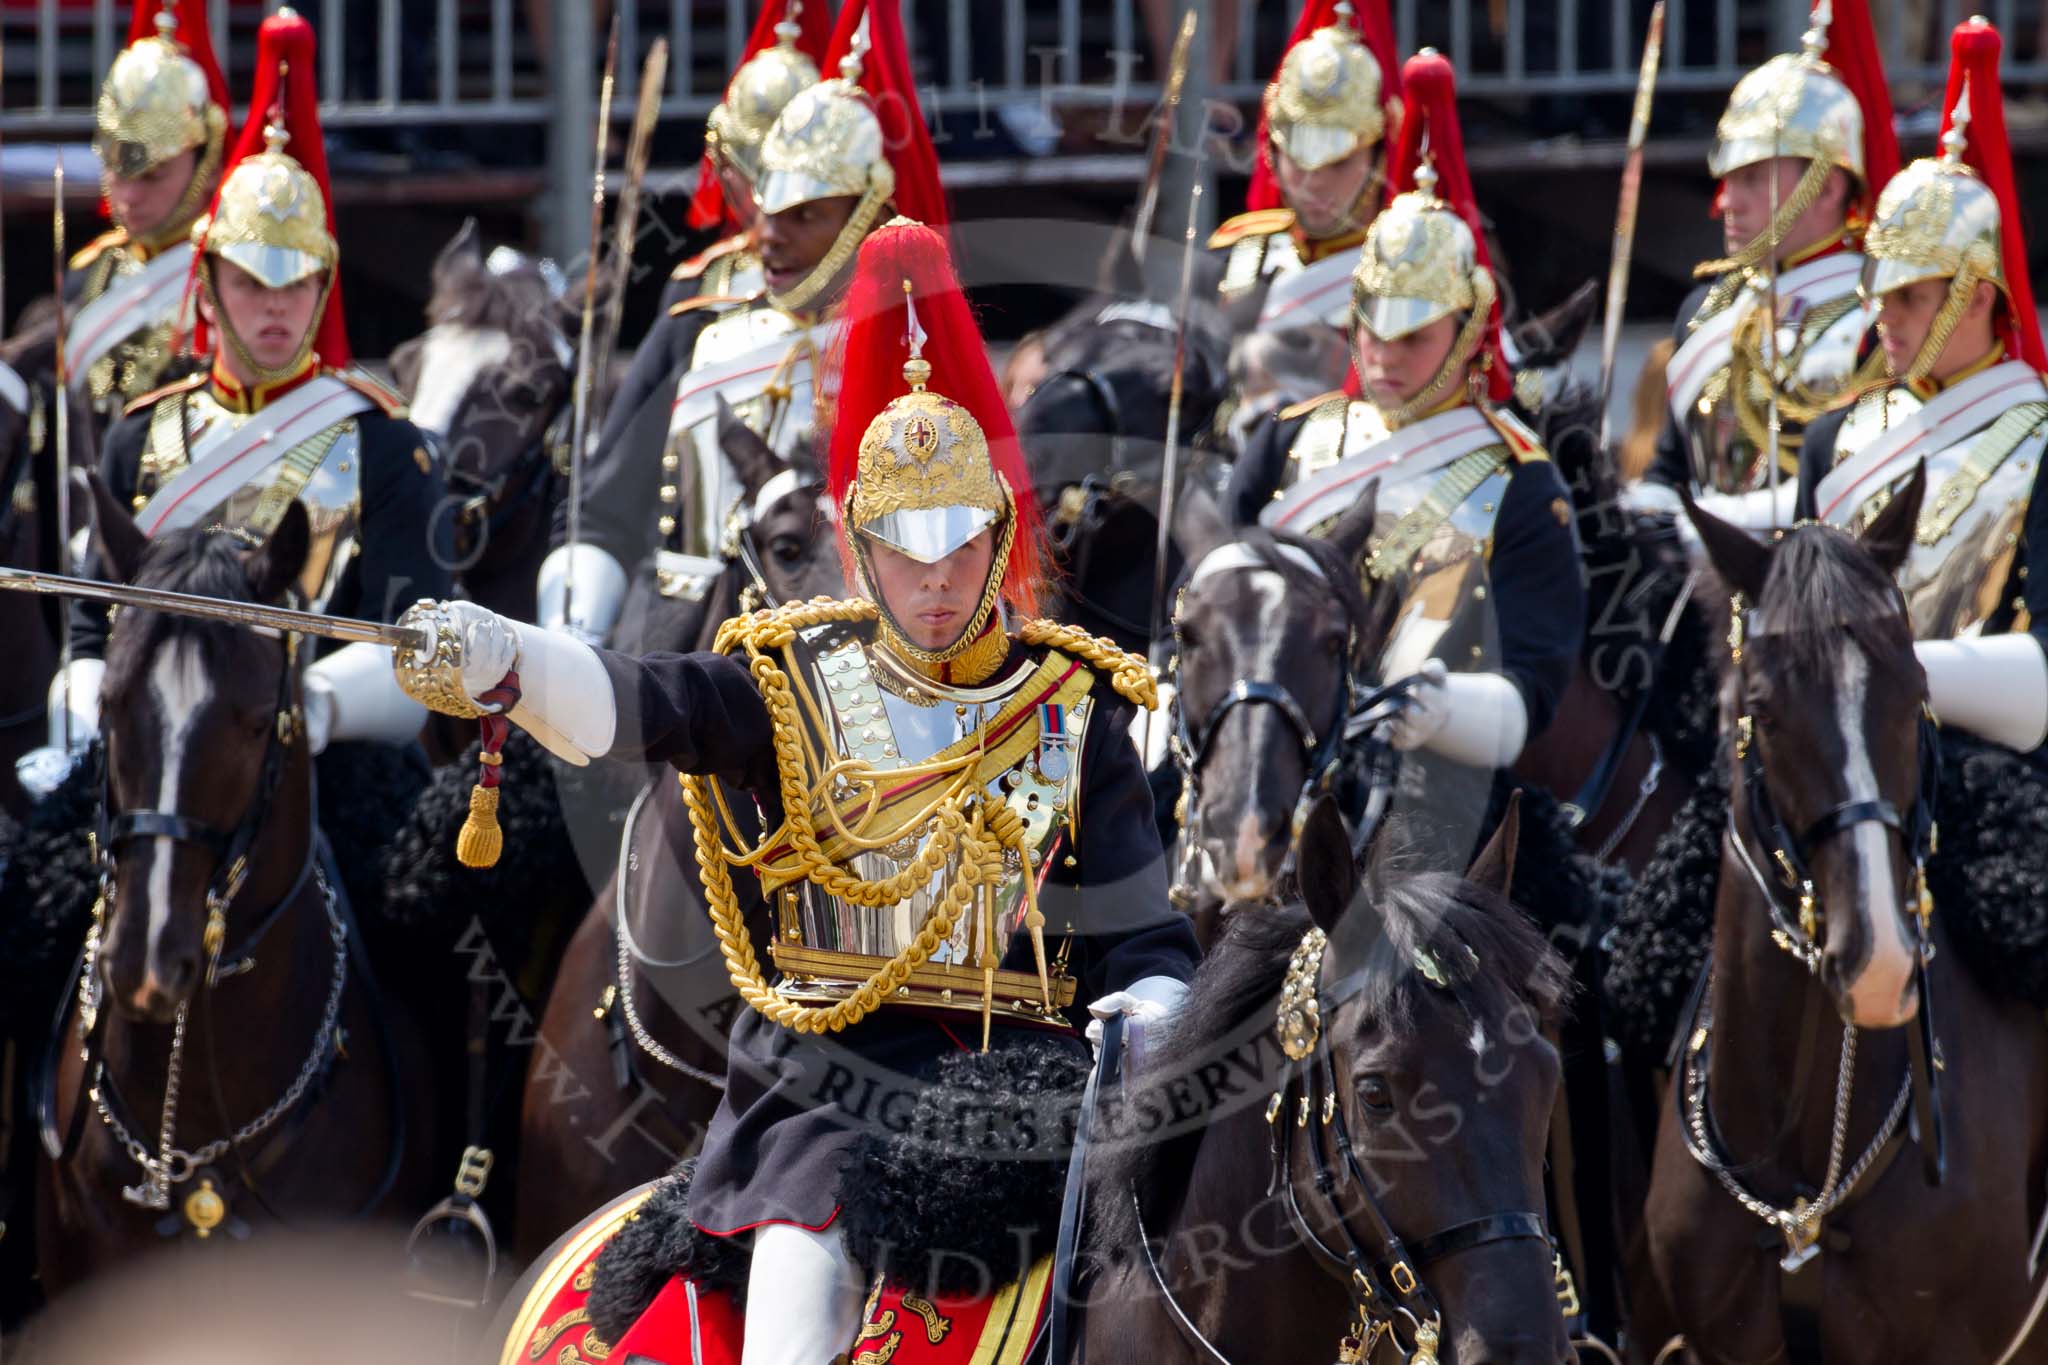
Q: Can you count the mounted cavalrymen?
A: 9